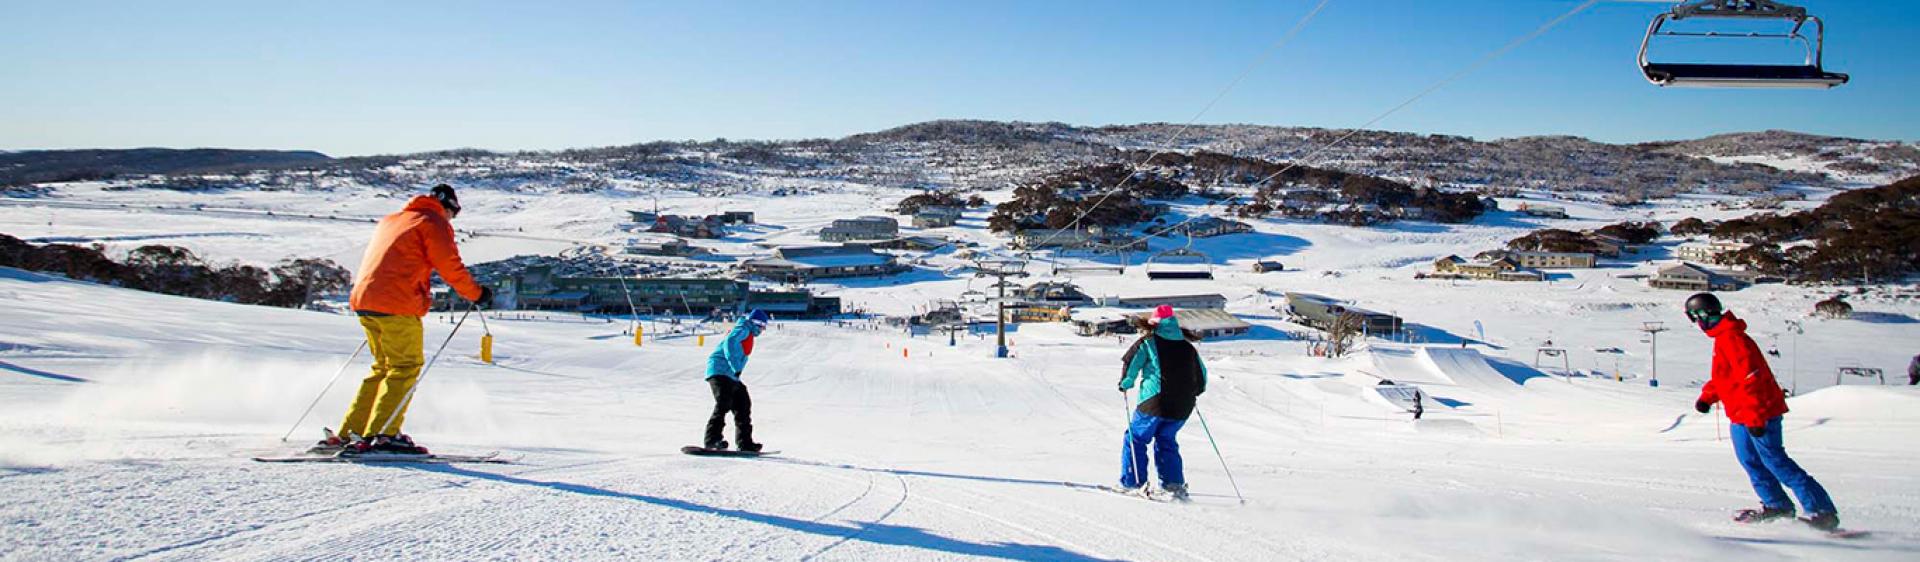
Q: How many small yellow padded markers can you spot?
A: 3